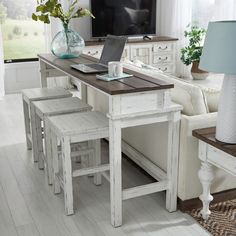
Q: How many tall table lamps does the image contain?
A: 1